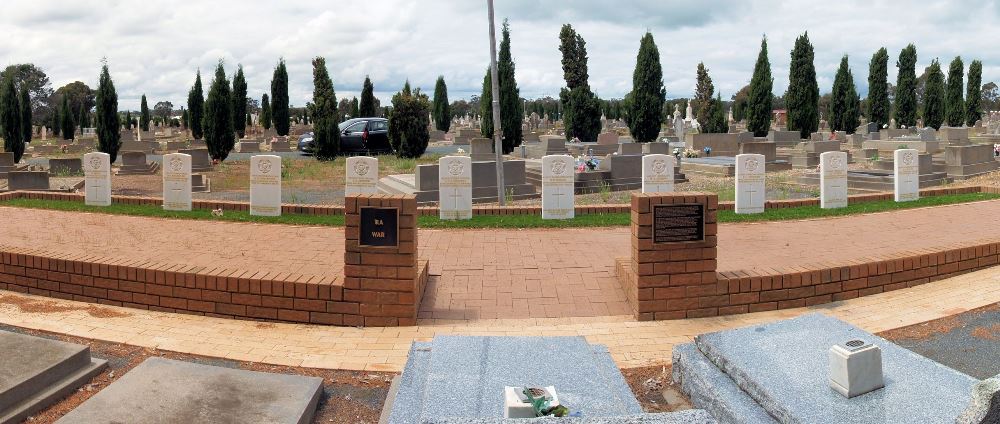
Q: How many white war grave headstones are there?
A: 10